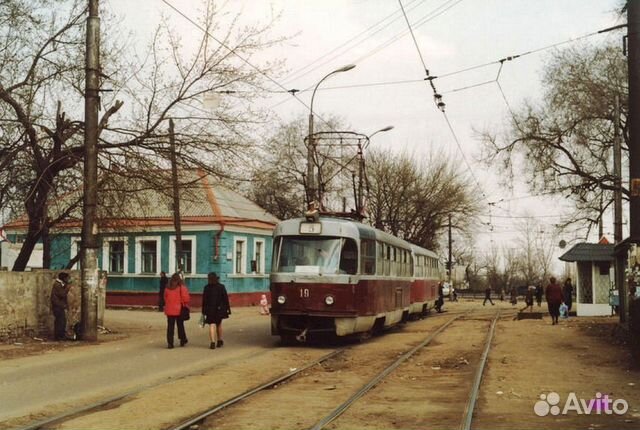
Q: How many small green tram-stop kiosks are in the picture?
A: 1